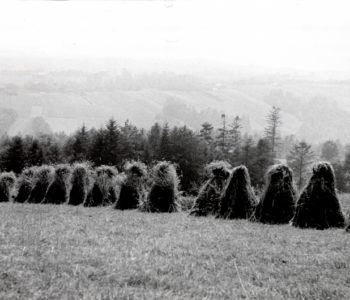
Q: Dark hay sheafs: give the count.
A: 12